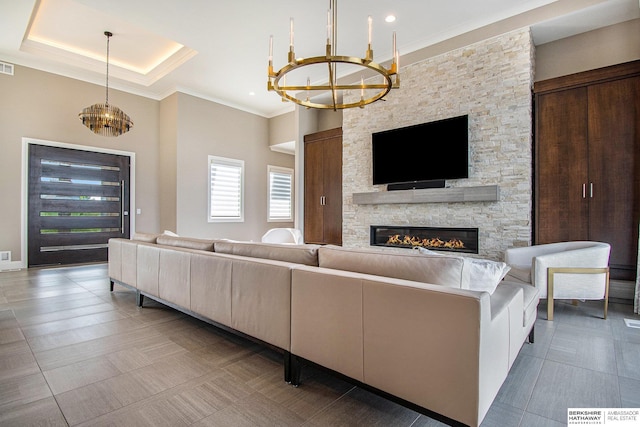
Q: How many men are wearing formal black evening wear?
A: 0